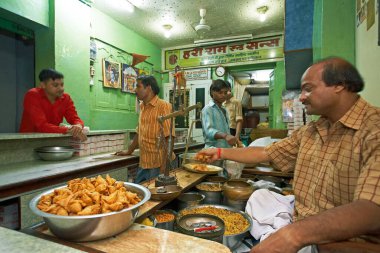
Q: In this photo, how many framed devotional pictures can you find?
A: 2